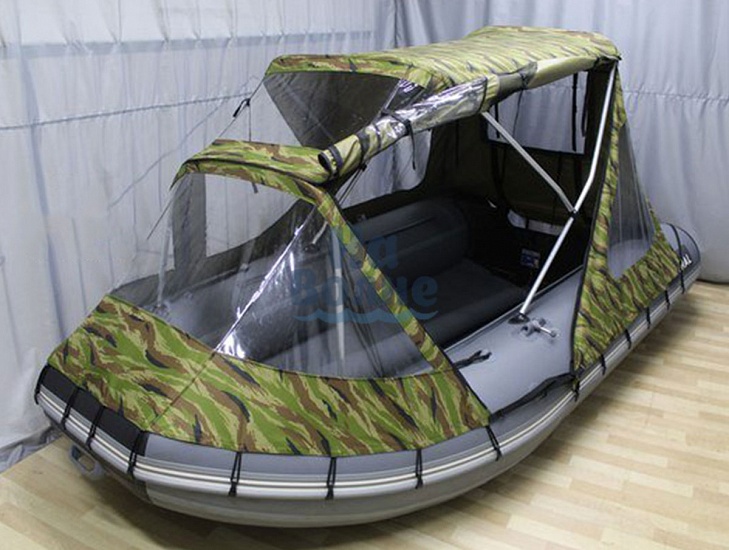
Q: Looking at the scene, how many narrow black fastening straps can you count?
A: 14